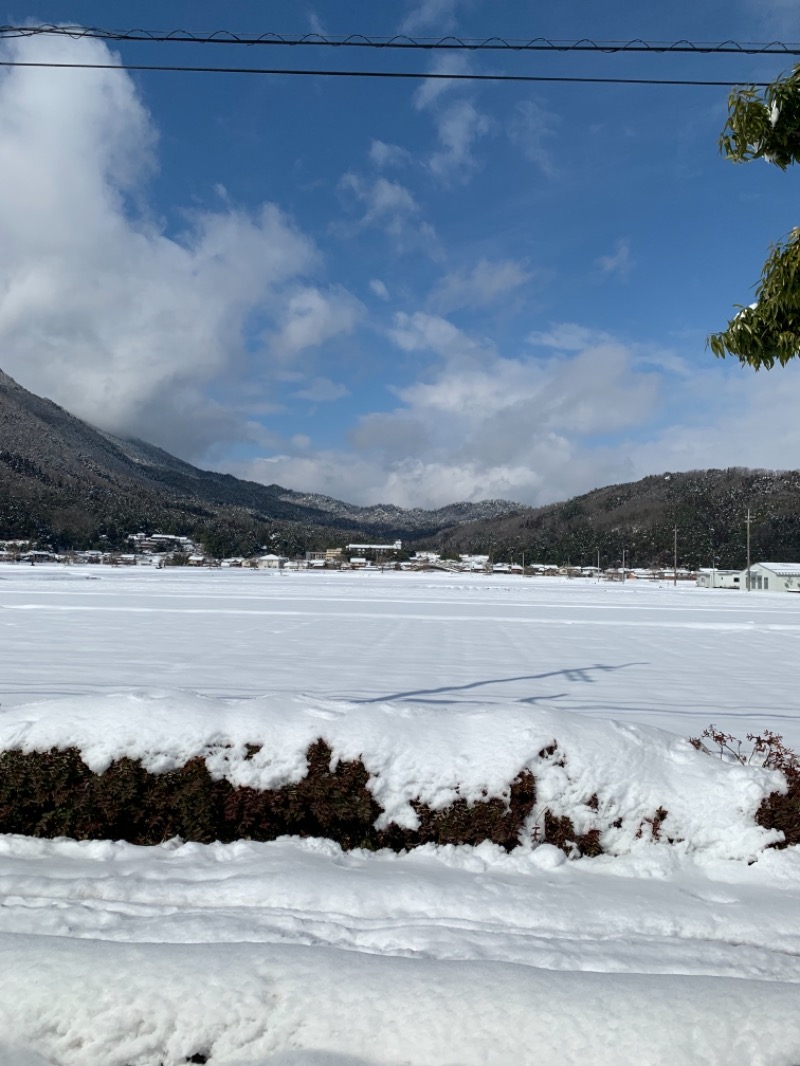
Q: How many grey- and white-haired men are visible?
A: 0